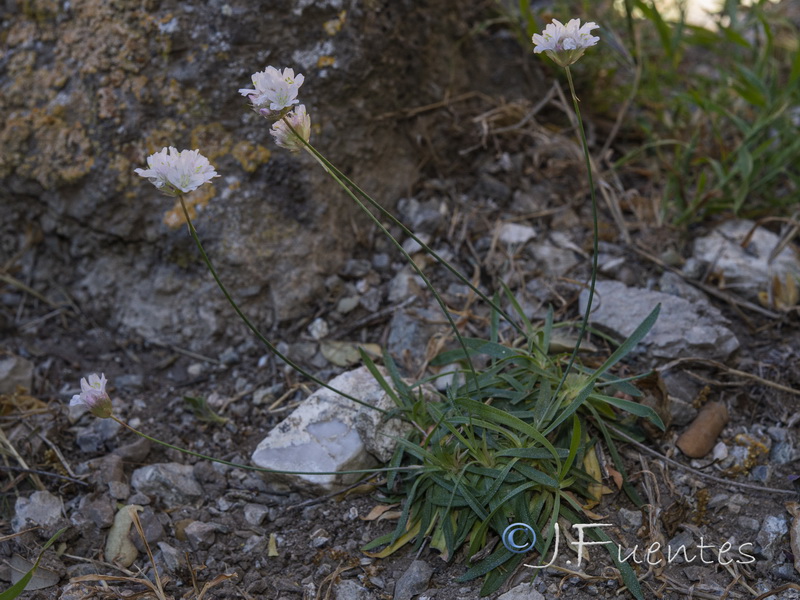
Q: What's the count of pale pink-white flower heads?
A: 5